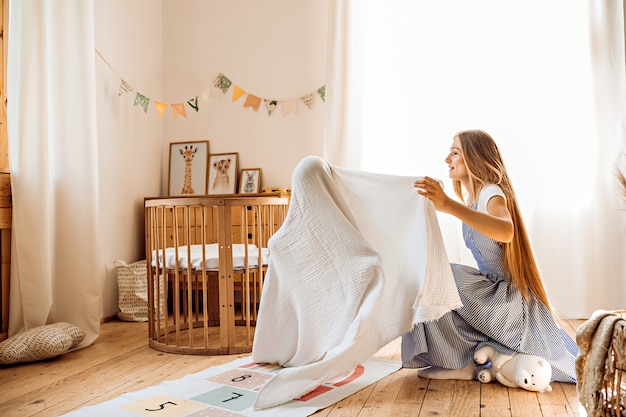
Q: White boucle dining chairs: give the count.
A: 0